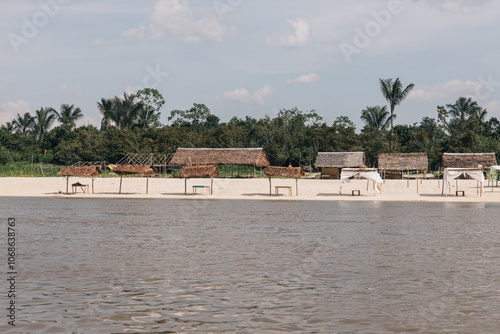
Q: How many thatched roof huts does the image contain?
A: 8